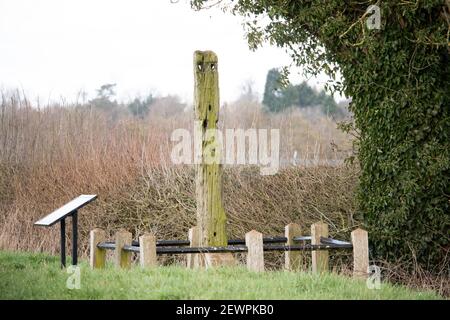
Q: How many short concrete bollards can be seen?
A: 8